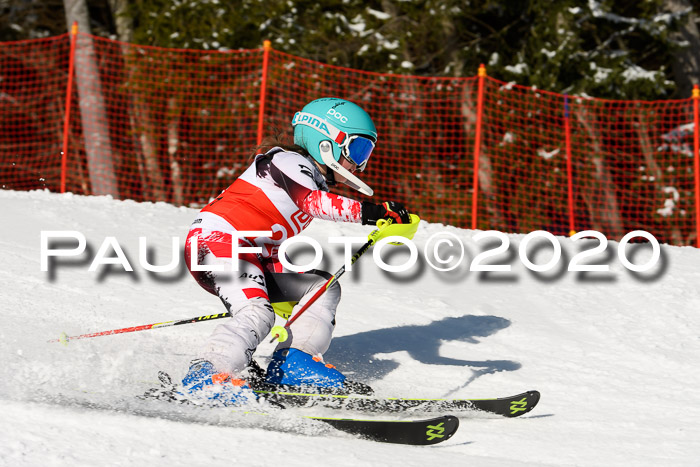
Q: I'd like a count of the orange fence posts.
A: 5